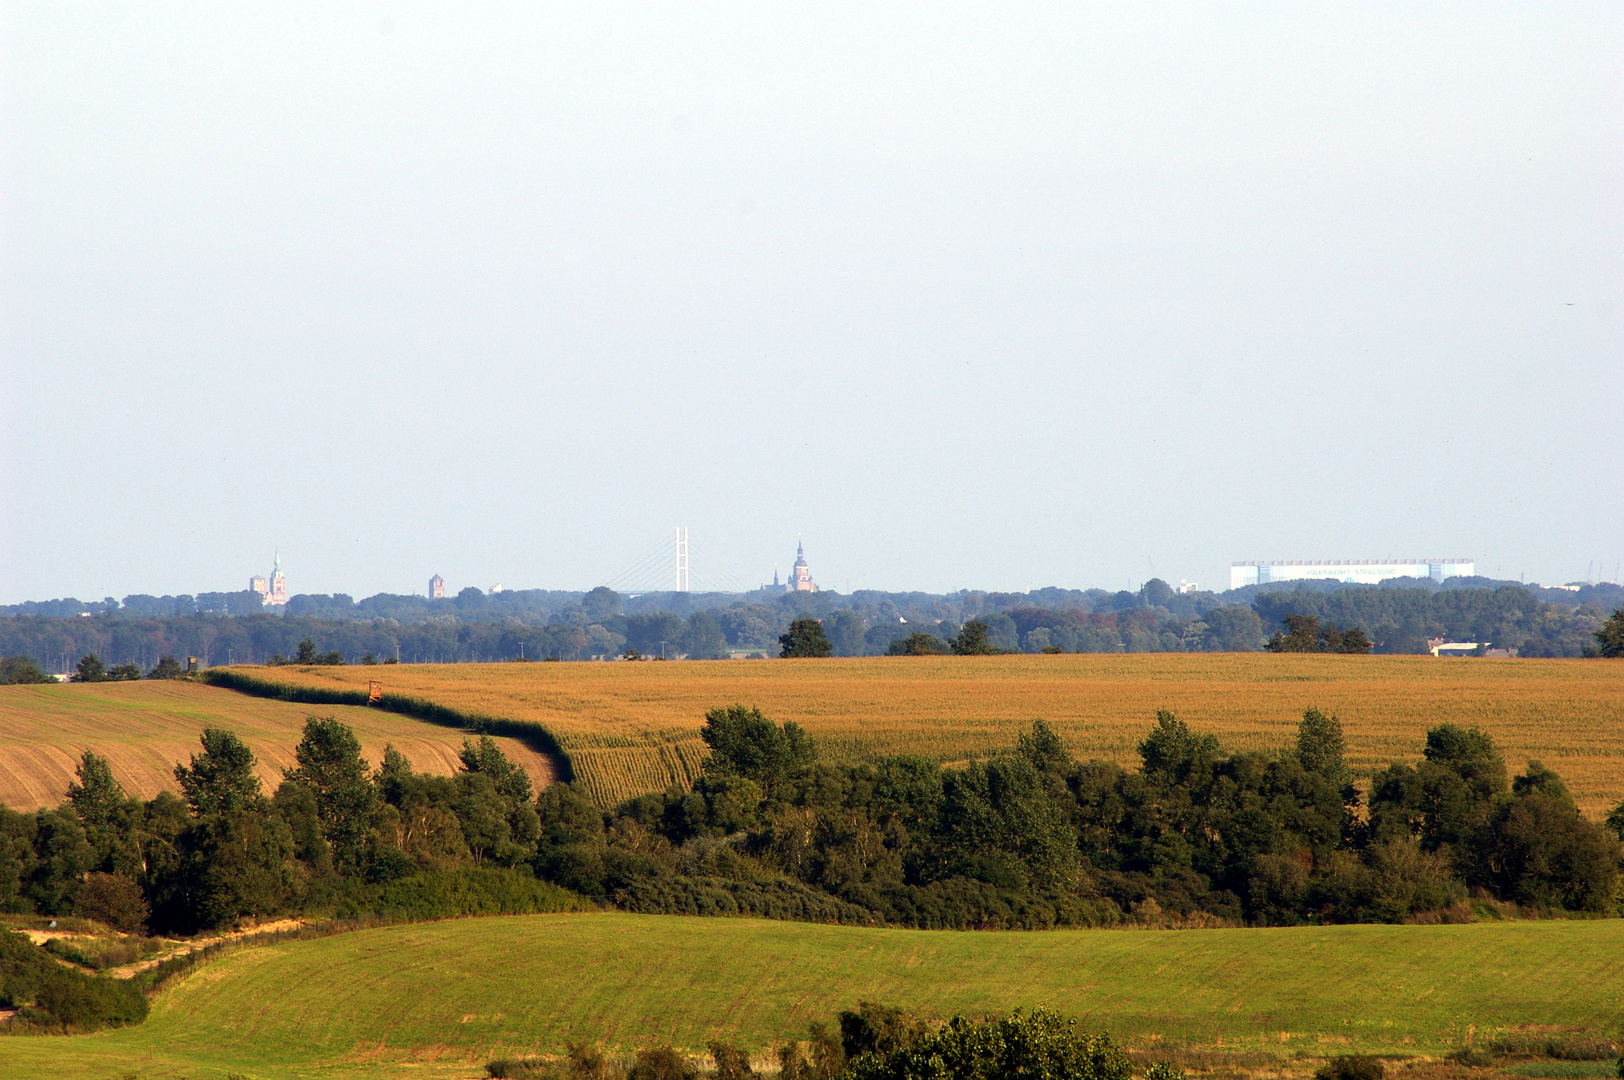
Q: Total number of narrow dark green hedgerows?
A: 1